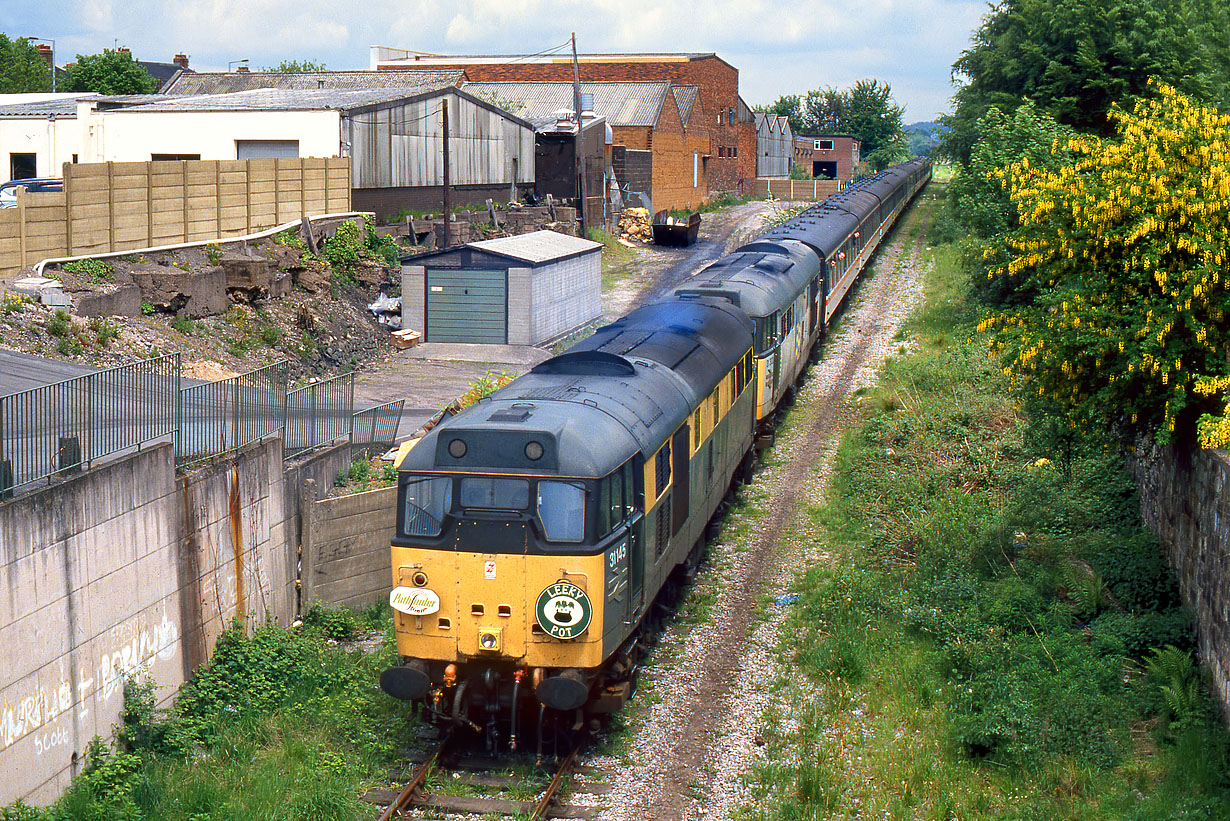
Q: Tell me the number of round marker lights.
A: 2